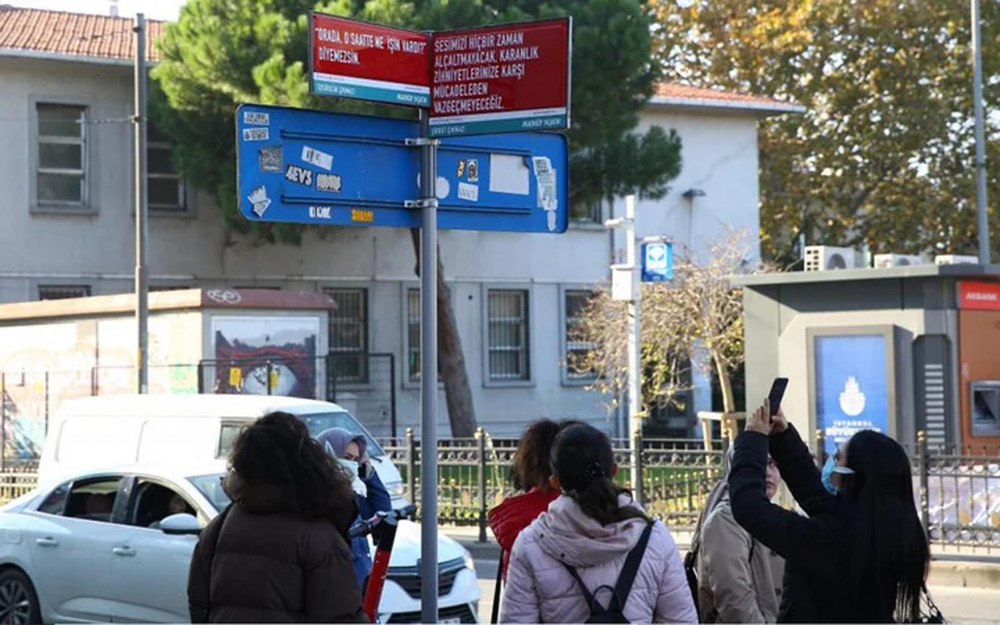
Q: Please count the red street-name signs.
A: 2